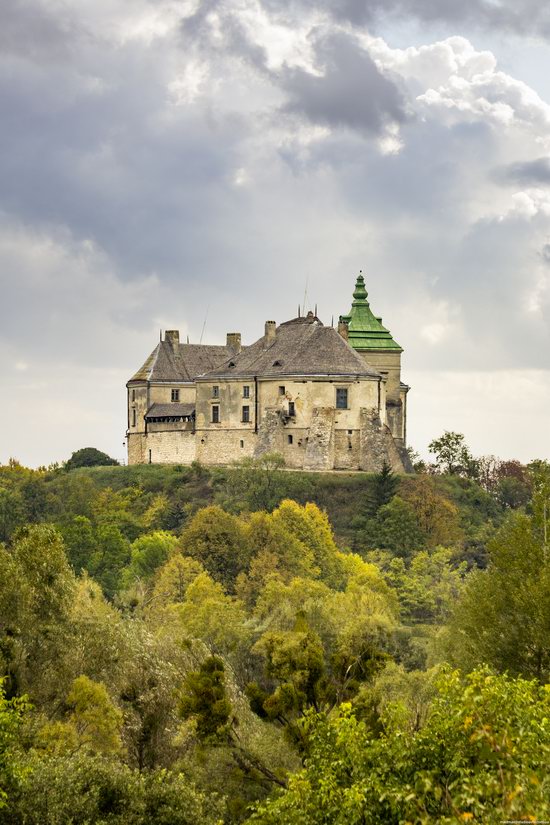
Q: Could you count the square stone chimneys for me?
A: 4